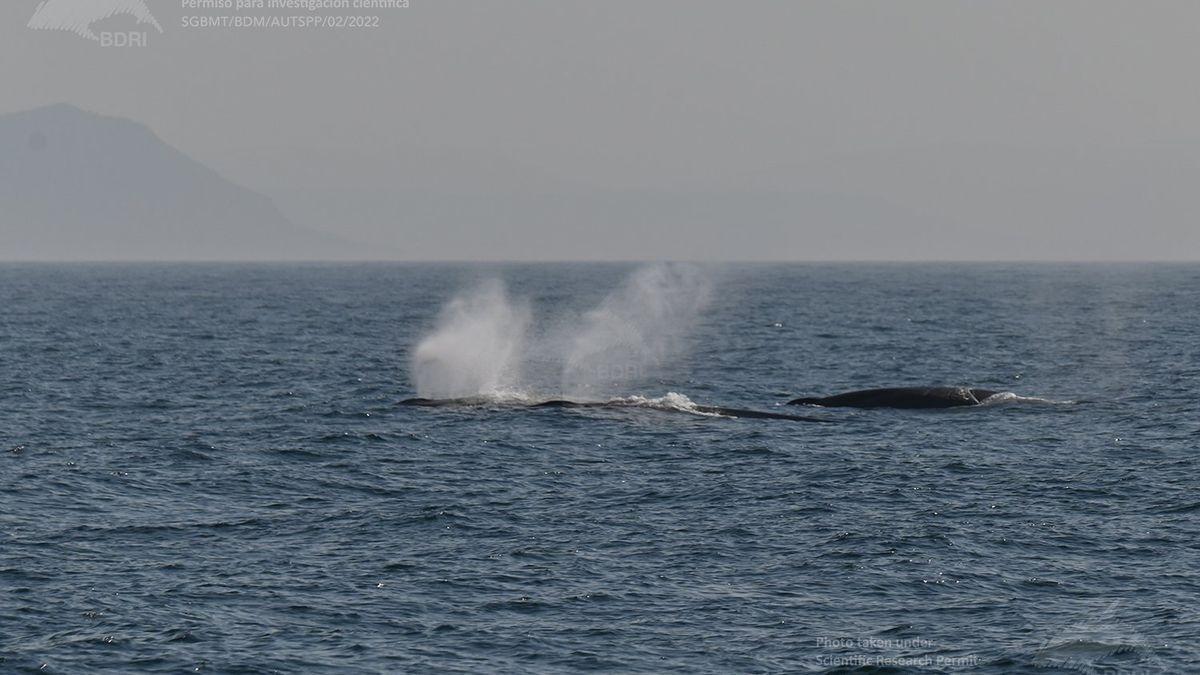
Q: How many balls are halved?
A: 0